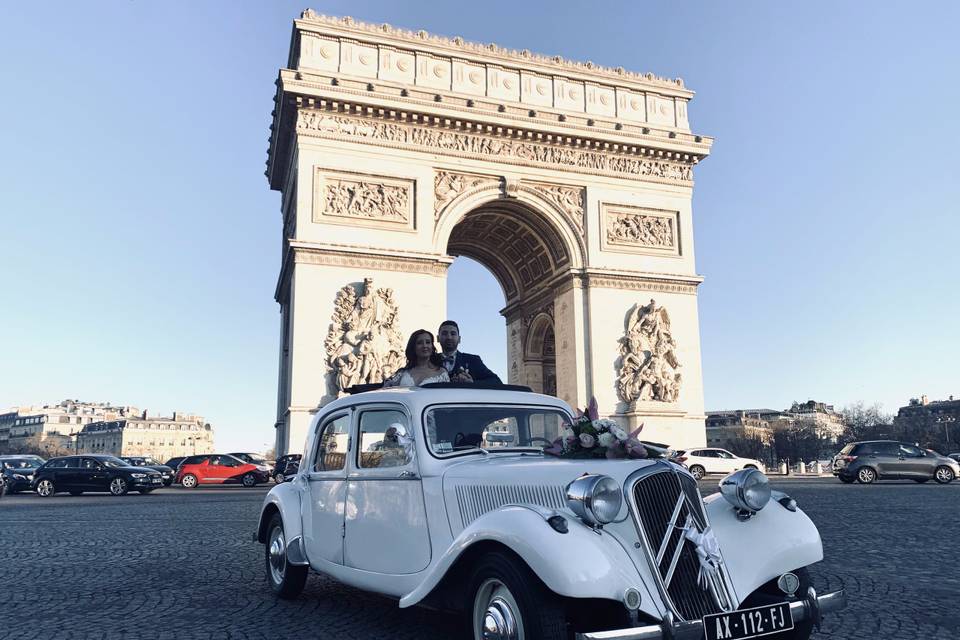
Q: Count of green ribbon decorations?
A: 0